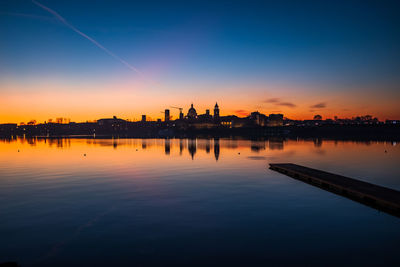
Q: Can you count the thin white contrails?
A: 1